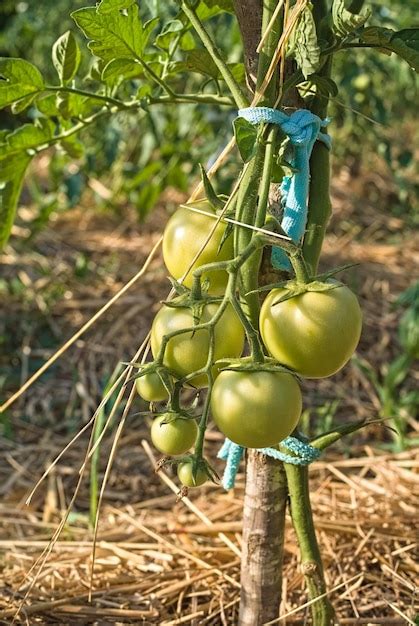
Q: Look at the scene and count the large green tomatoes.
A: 4